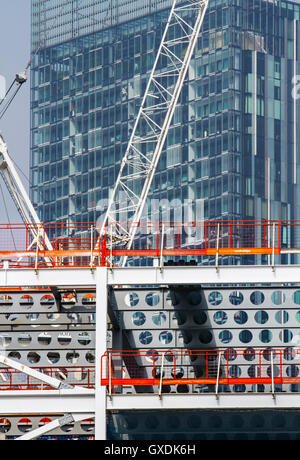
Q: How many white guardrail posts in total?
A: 10